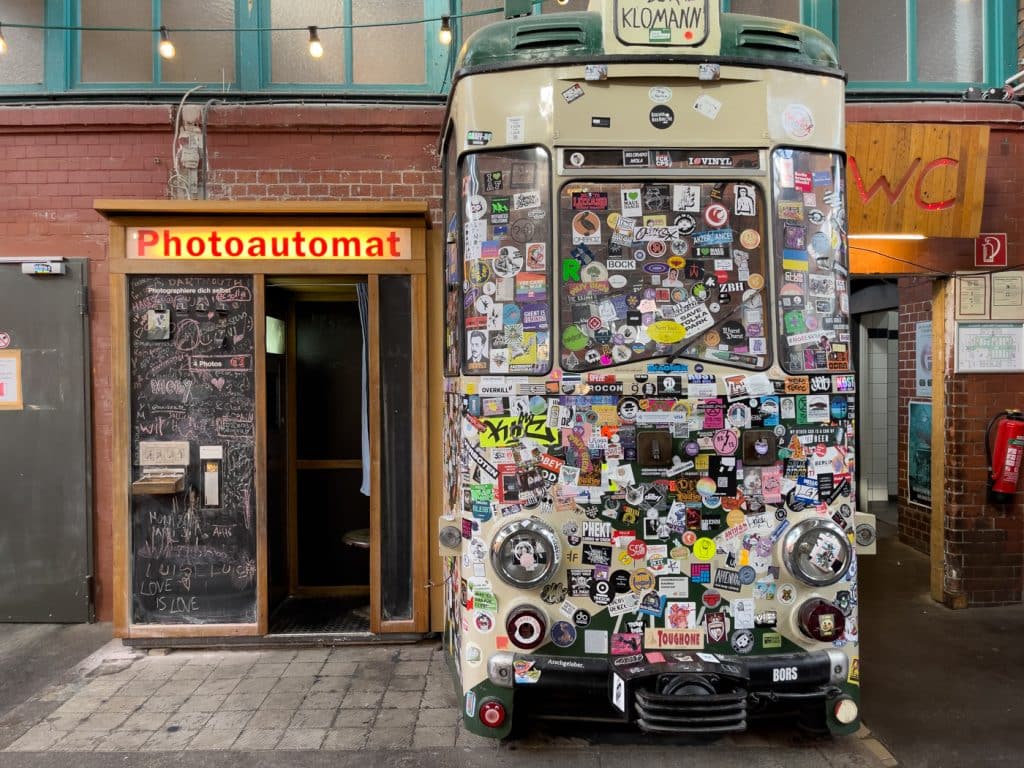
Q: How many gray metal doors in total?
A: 1